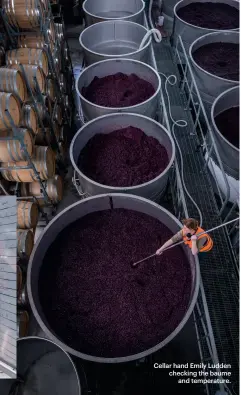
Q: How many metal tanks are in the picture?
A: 9